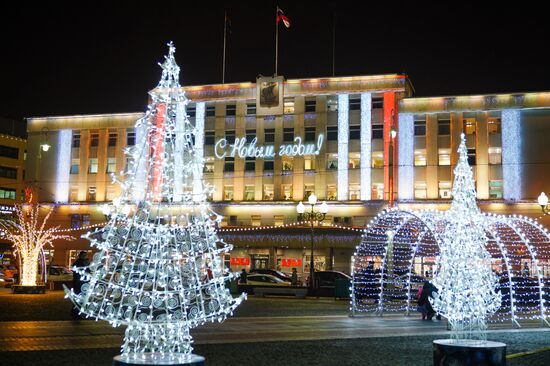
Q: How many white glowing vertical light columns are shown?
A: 8